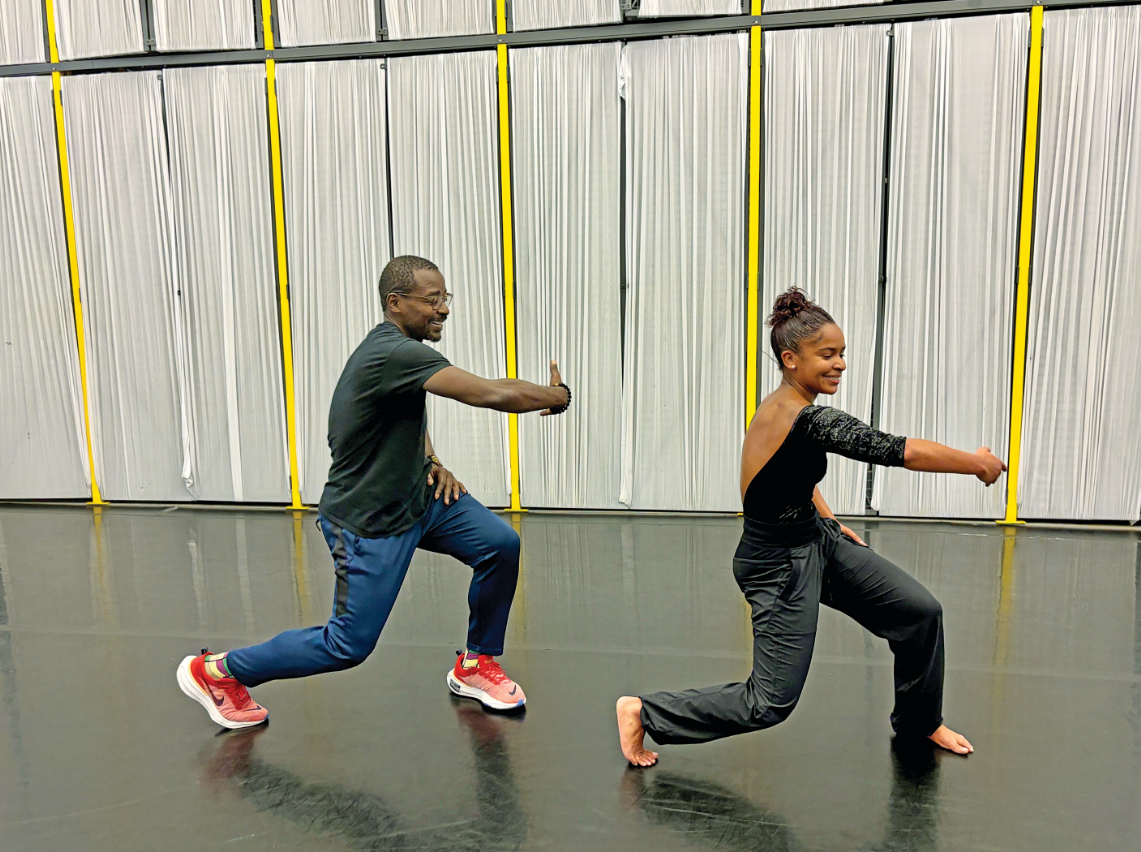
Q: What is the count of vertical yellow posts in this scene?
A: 5